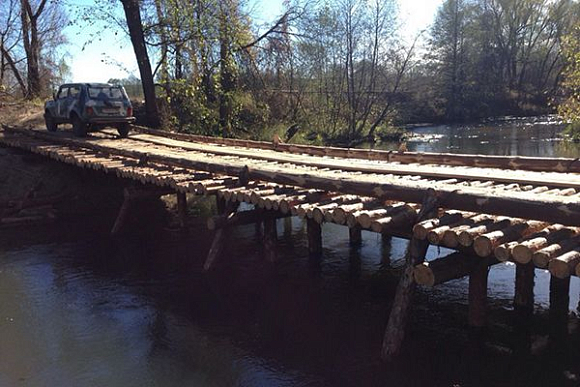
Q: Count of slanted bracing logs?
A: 3